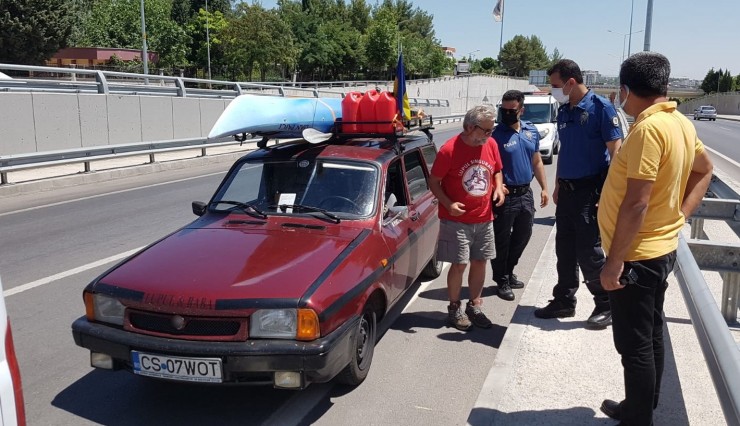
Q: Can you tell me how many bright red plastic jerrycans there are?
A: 3